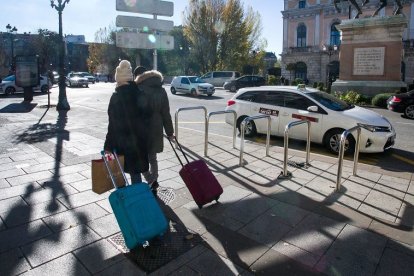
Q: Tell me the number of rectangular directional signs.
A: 3